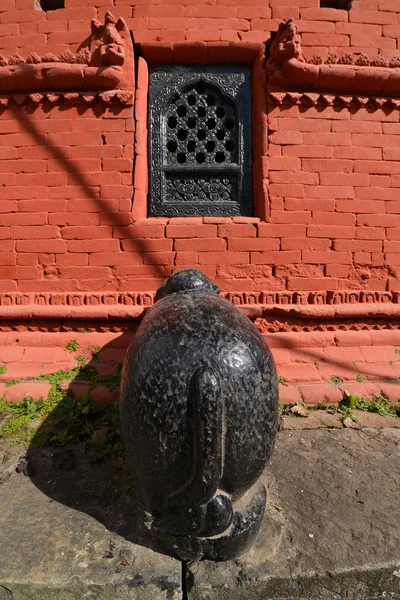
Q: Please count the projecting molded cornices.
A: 2